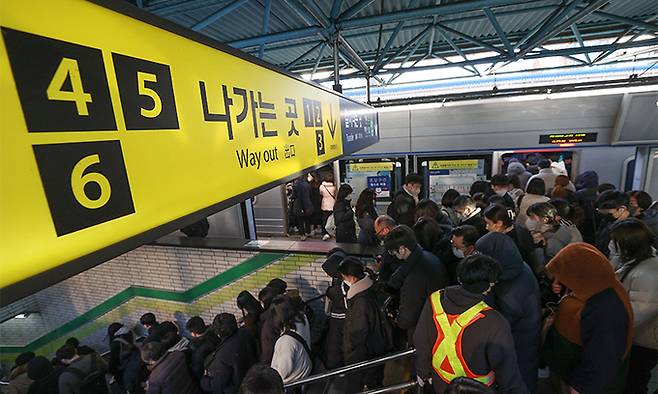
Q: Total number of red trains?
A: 0